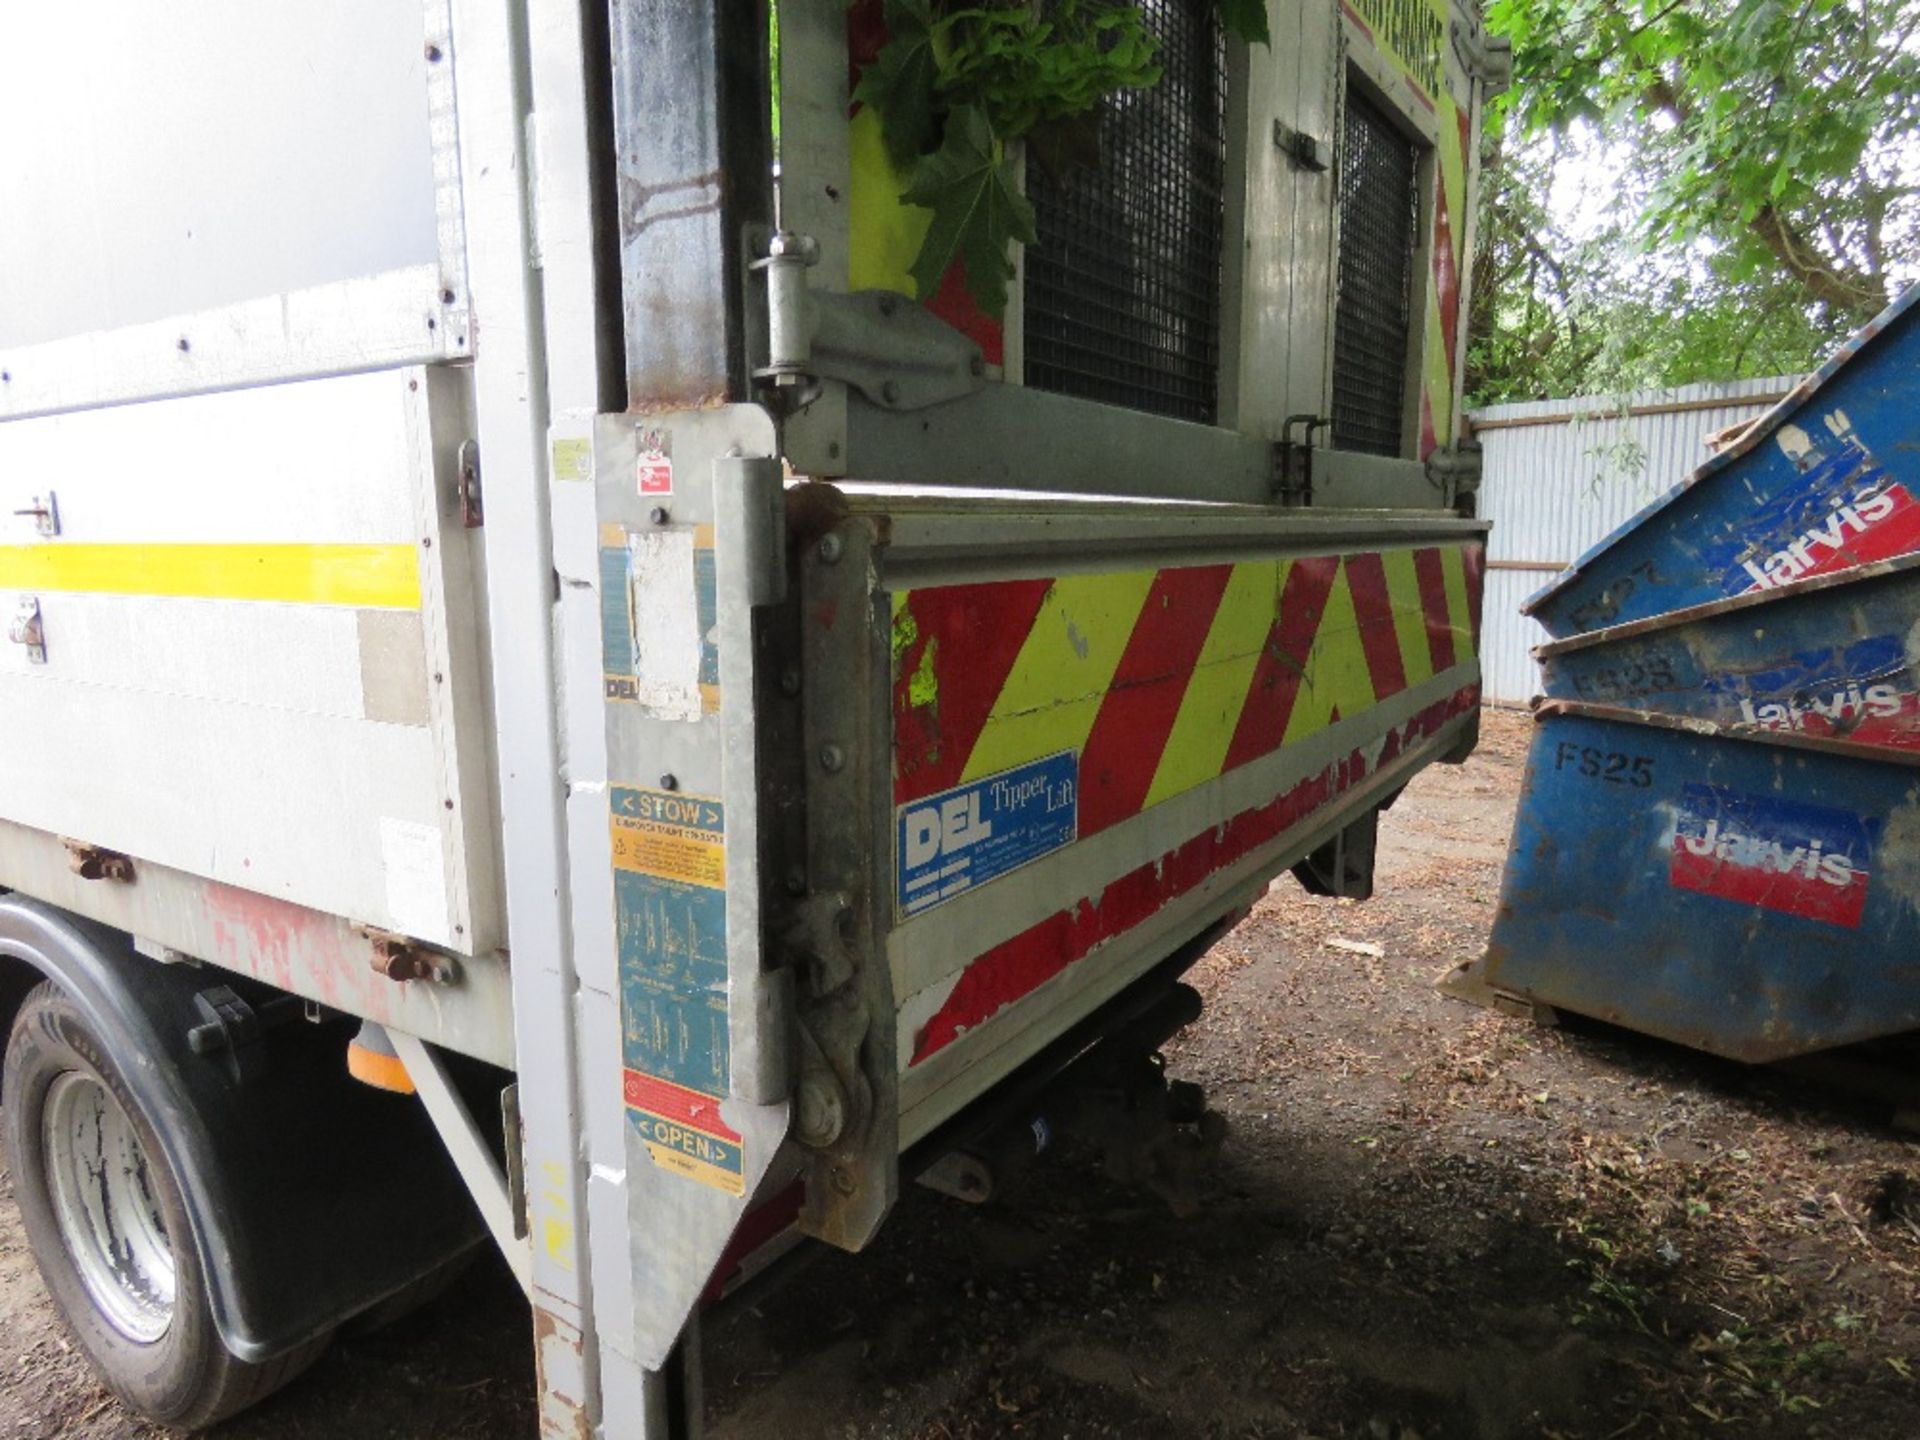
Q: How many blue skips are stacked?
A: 3